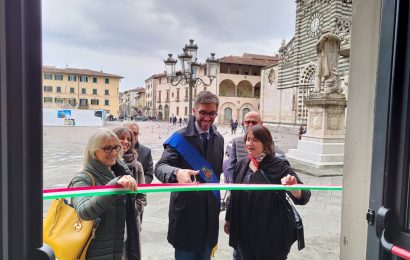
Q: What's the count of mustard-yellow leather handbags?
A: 1